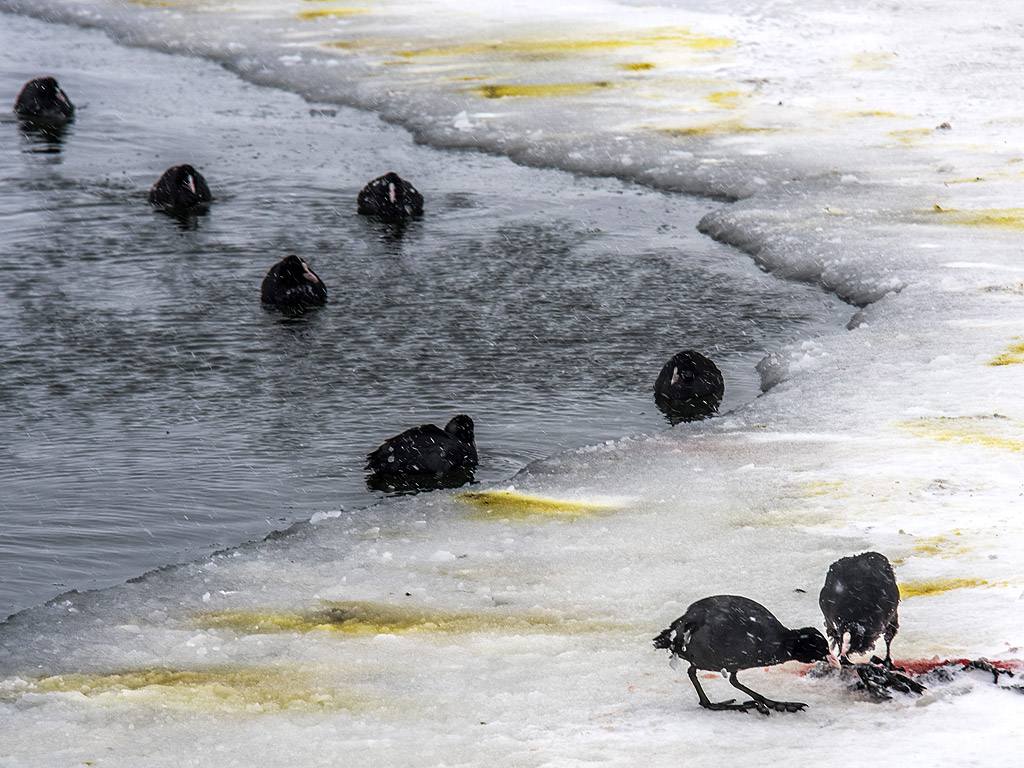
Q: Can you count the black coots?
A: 8